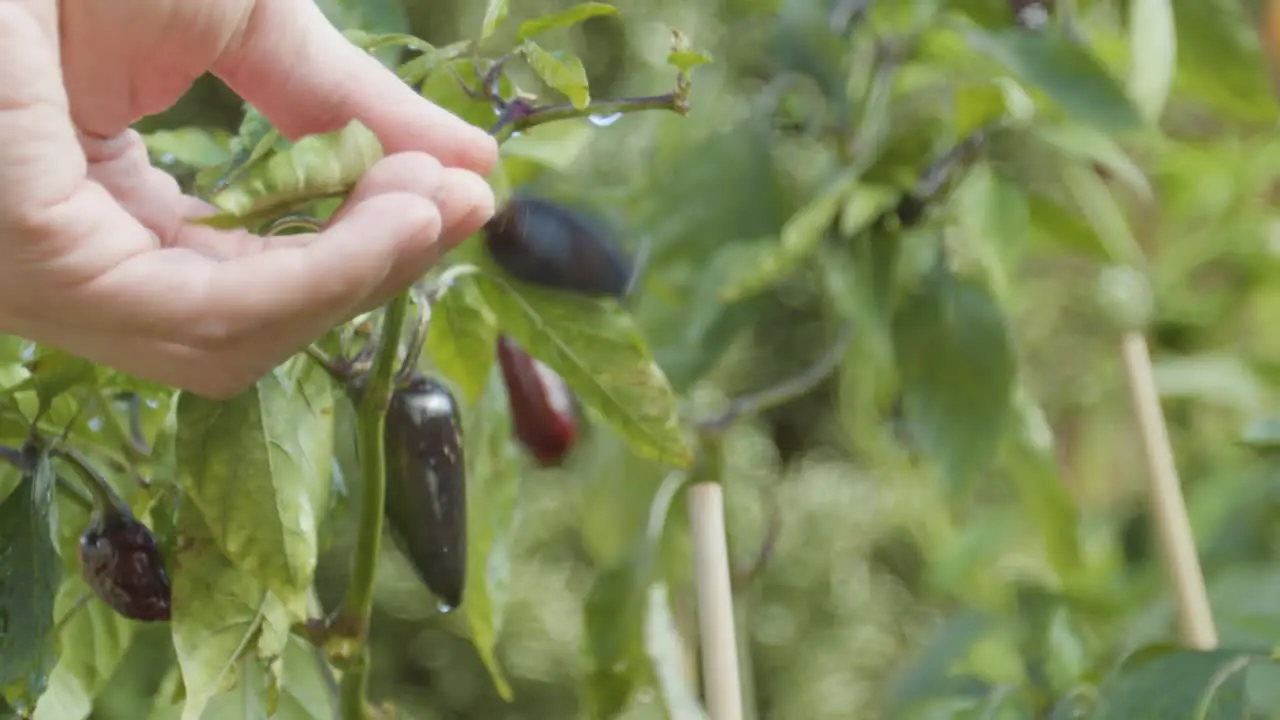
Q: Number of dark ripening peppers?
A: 4